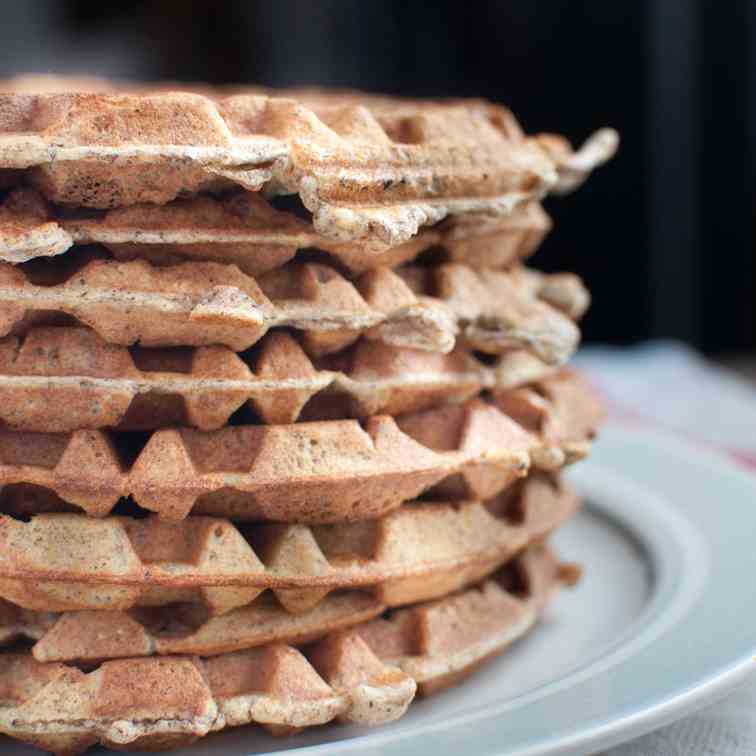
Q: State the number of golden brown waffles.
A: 8